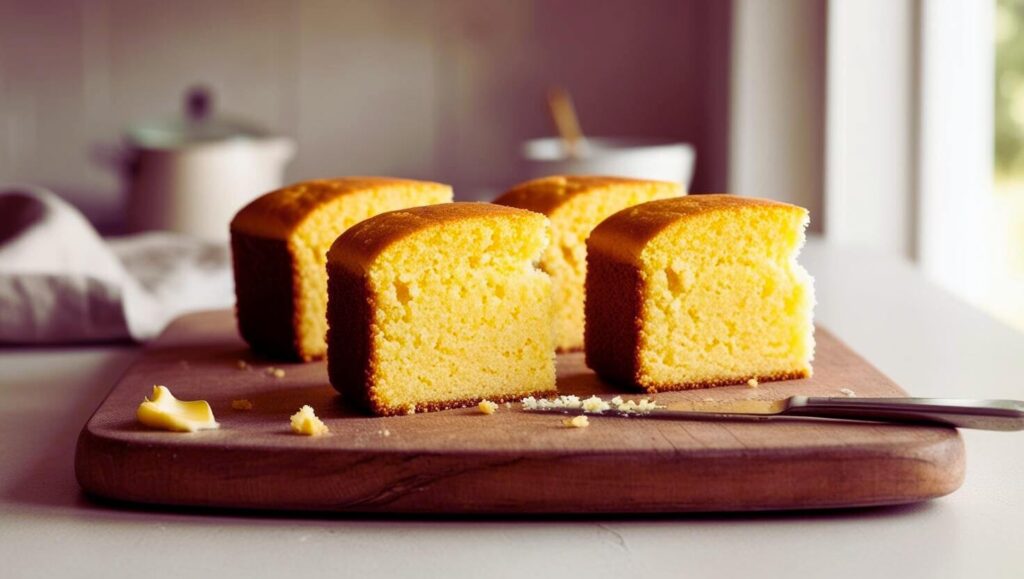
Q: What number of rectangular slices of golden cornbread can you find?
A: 4